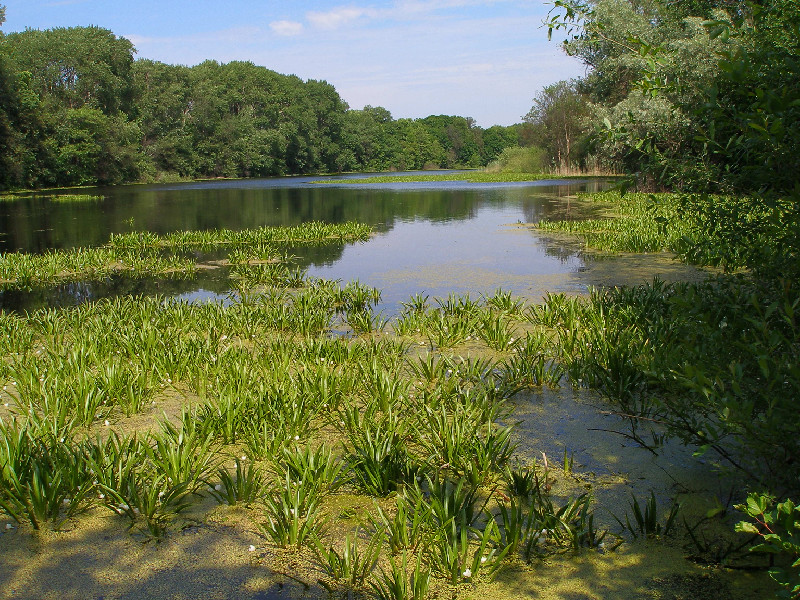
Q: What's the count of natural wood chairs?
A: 0